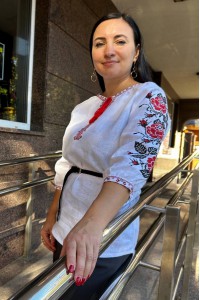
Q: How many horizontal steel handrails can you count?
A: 4